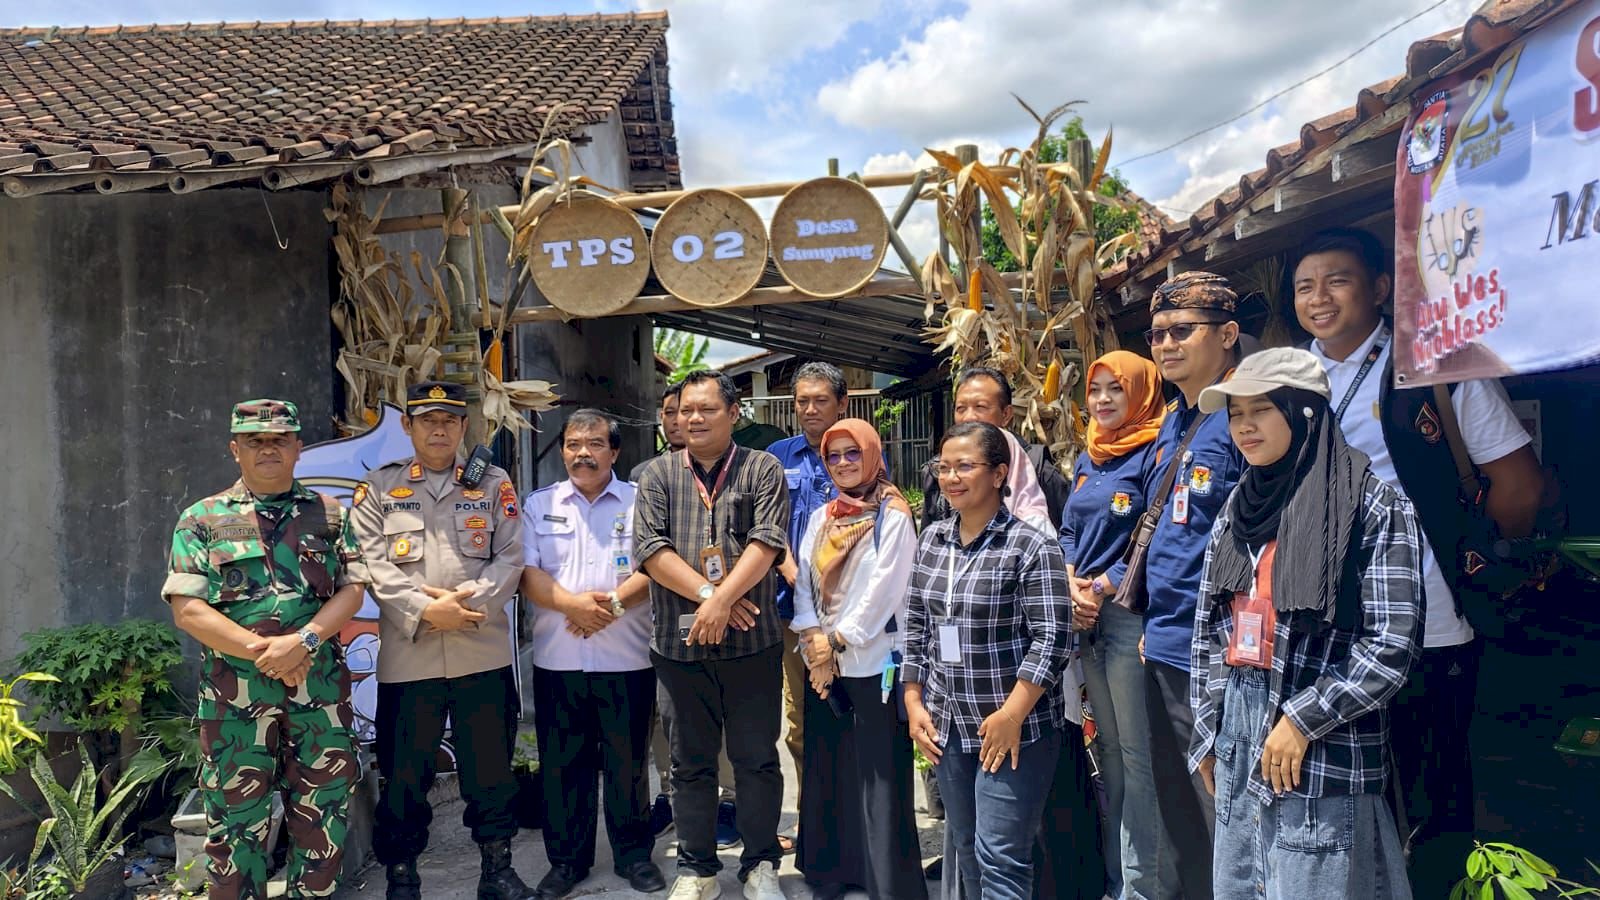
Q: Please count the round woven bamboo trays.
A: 3